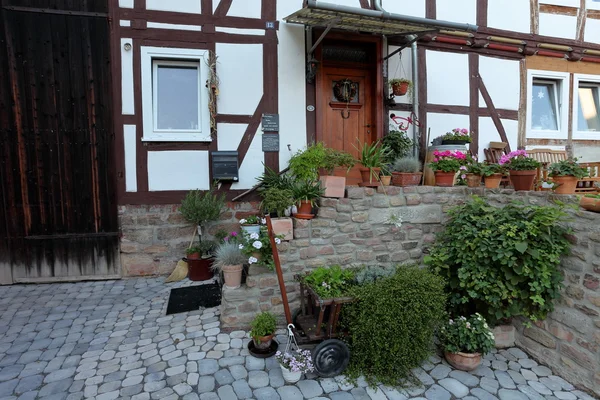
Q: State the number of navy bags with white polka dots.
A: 0